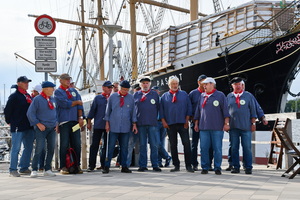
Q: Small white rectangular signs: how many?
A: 3